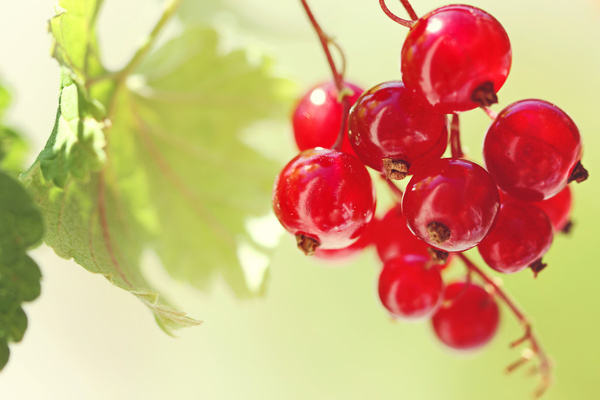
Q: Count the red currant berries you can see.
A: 12